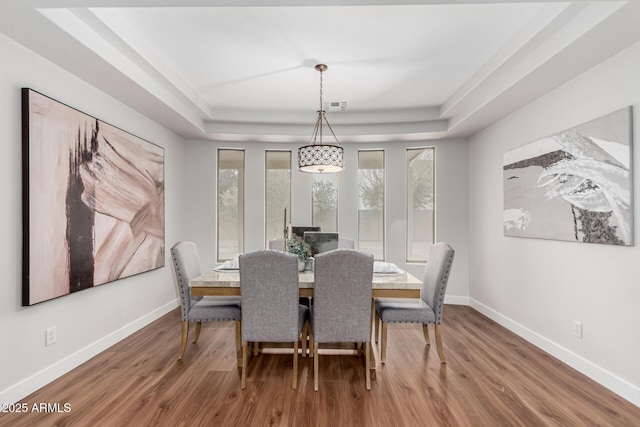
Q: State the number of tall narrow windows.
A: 5